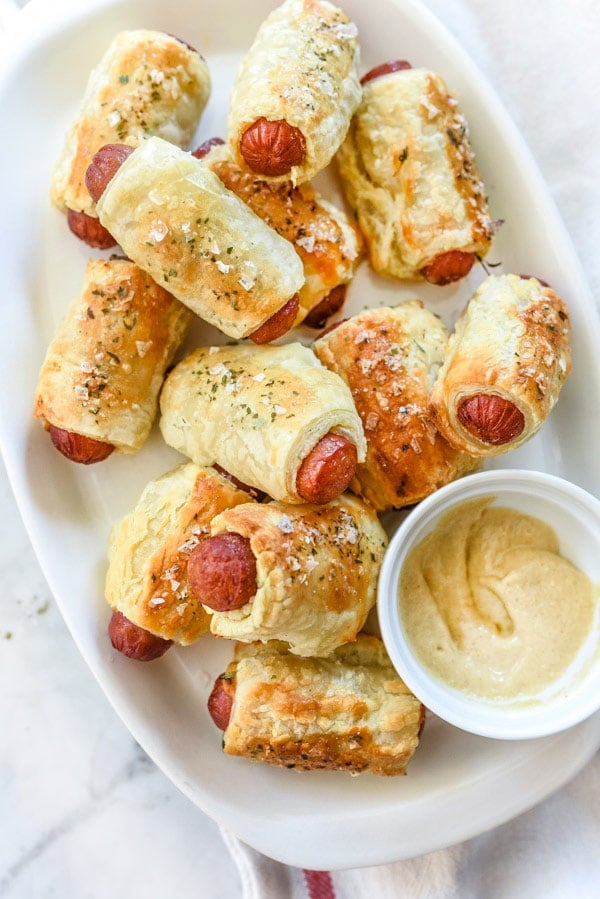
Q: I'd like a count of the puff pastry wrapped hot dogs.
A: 12